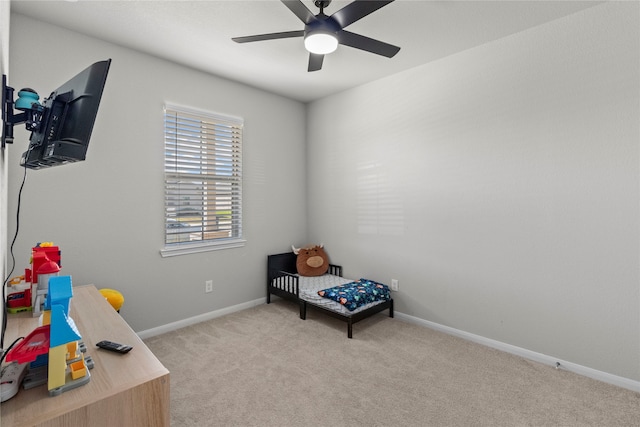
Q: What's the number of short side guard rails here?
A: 2